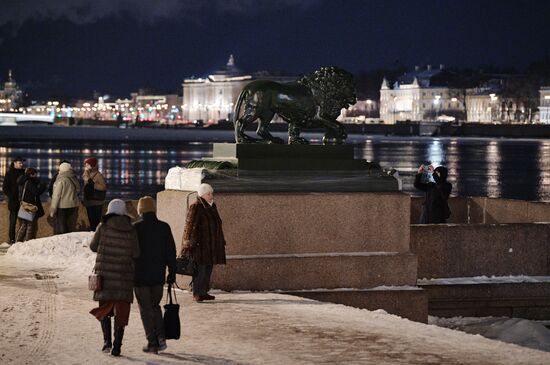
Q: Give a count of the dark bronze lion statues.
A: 1